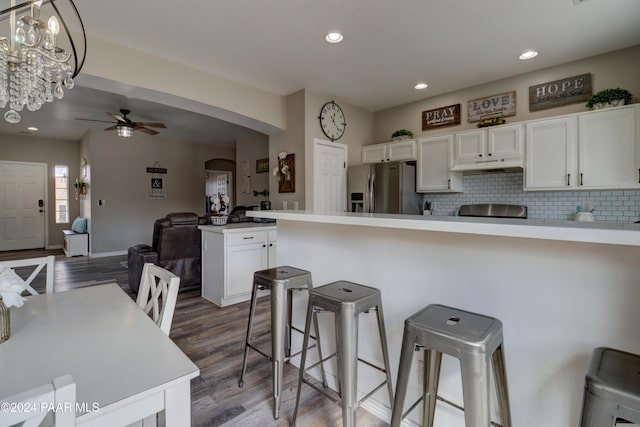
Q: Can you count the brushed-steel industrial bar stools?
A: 4